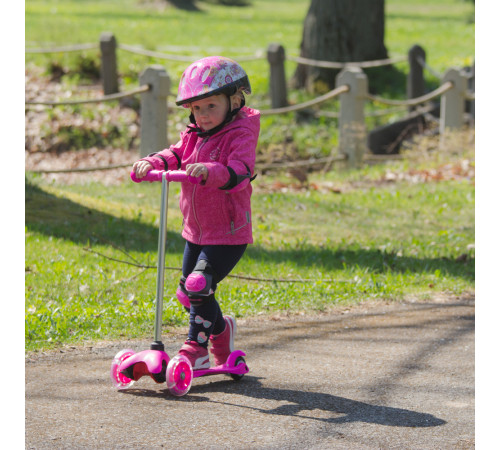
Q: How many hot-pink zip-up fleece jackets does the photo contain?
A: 1